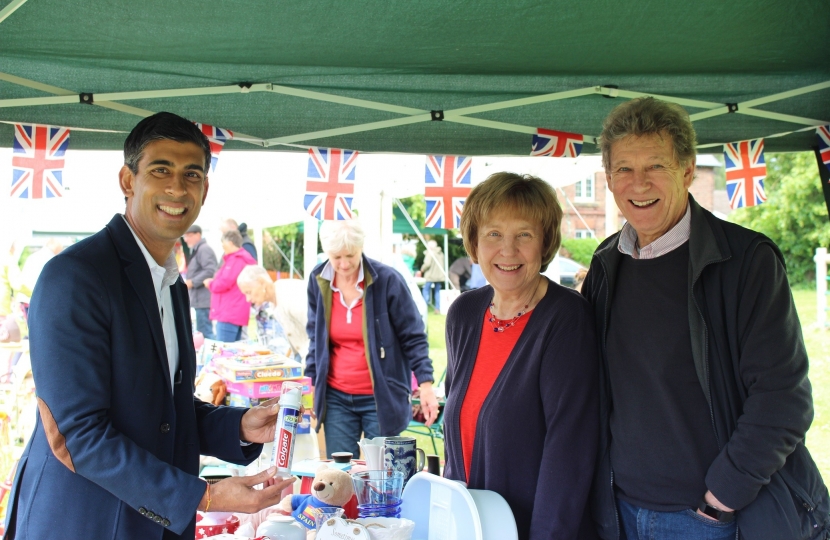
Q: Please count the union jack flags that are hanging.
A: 7